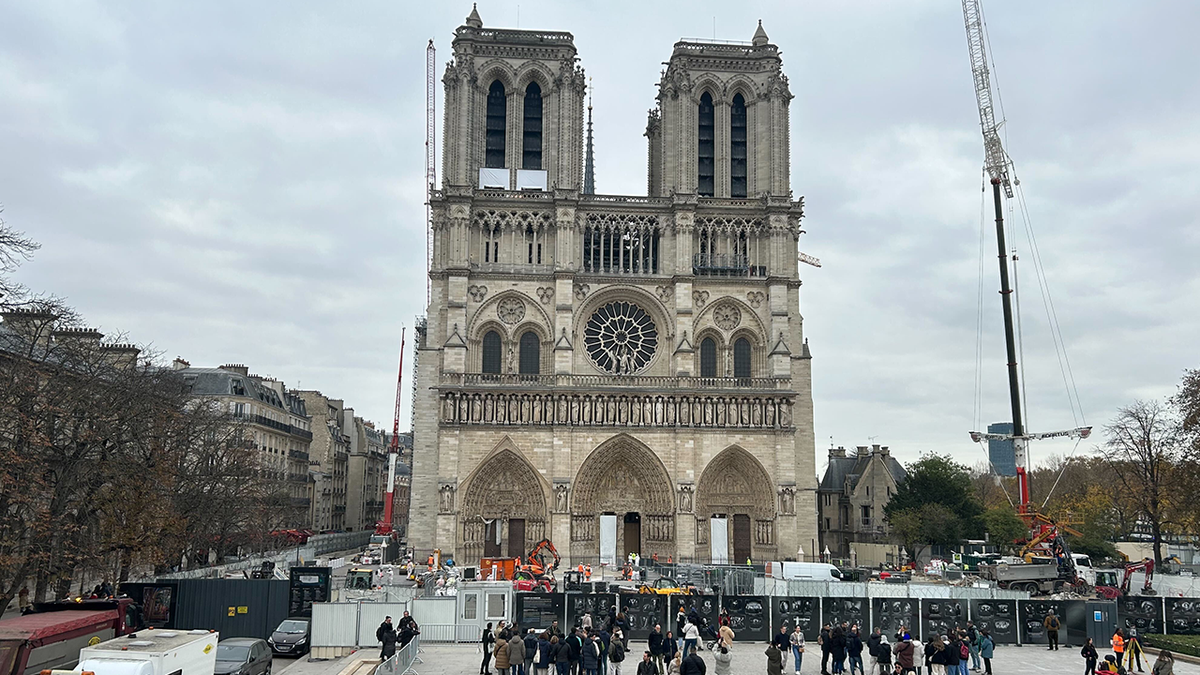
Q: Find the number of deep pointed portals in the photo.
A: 3